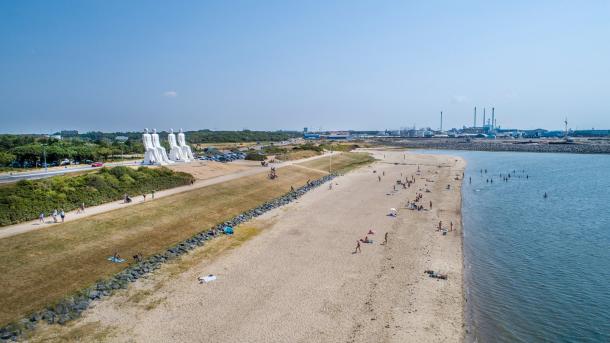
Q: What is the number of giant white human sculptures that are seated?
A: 4